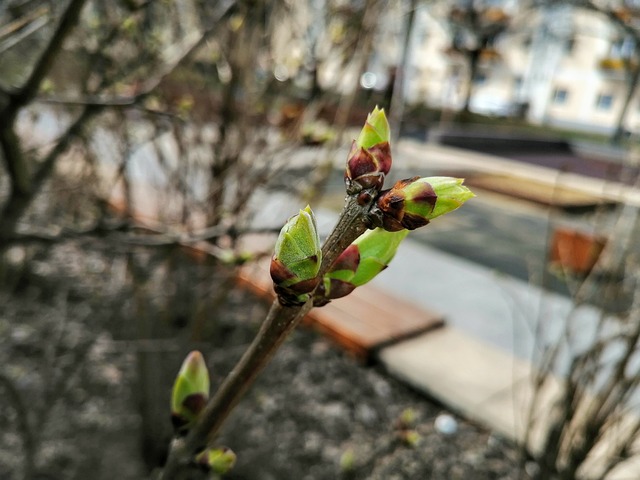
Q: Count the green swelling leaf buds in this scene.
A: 6